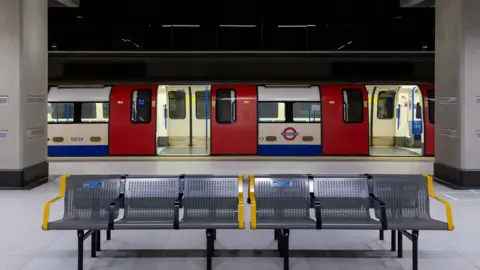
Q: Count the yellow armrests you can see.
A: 4